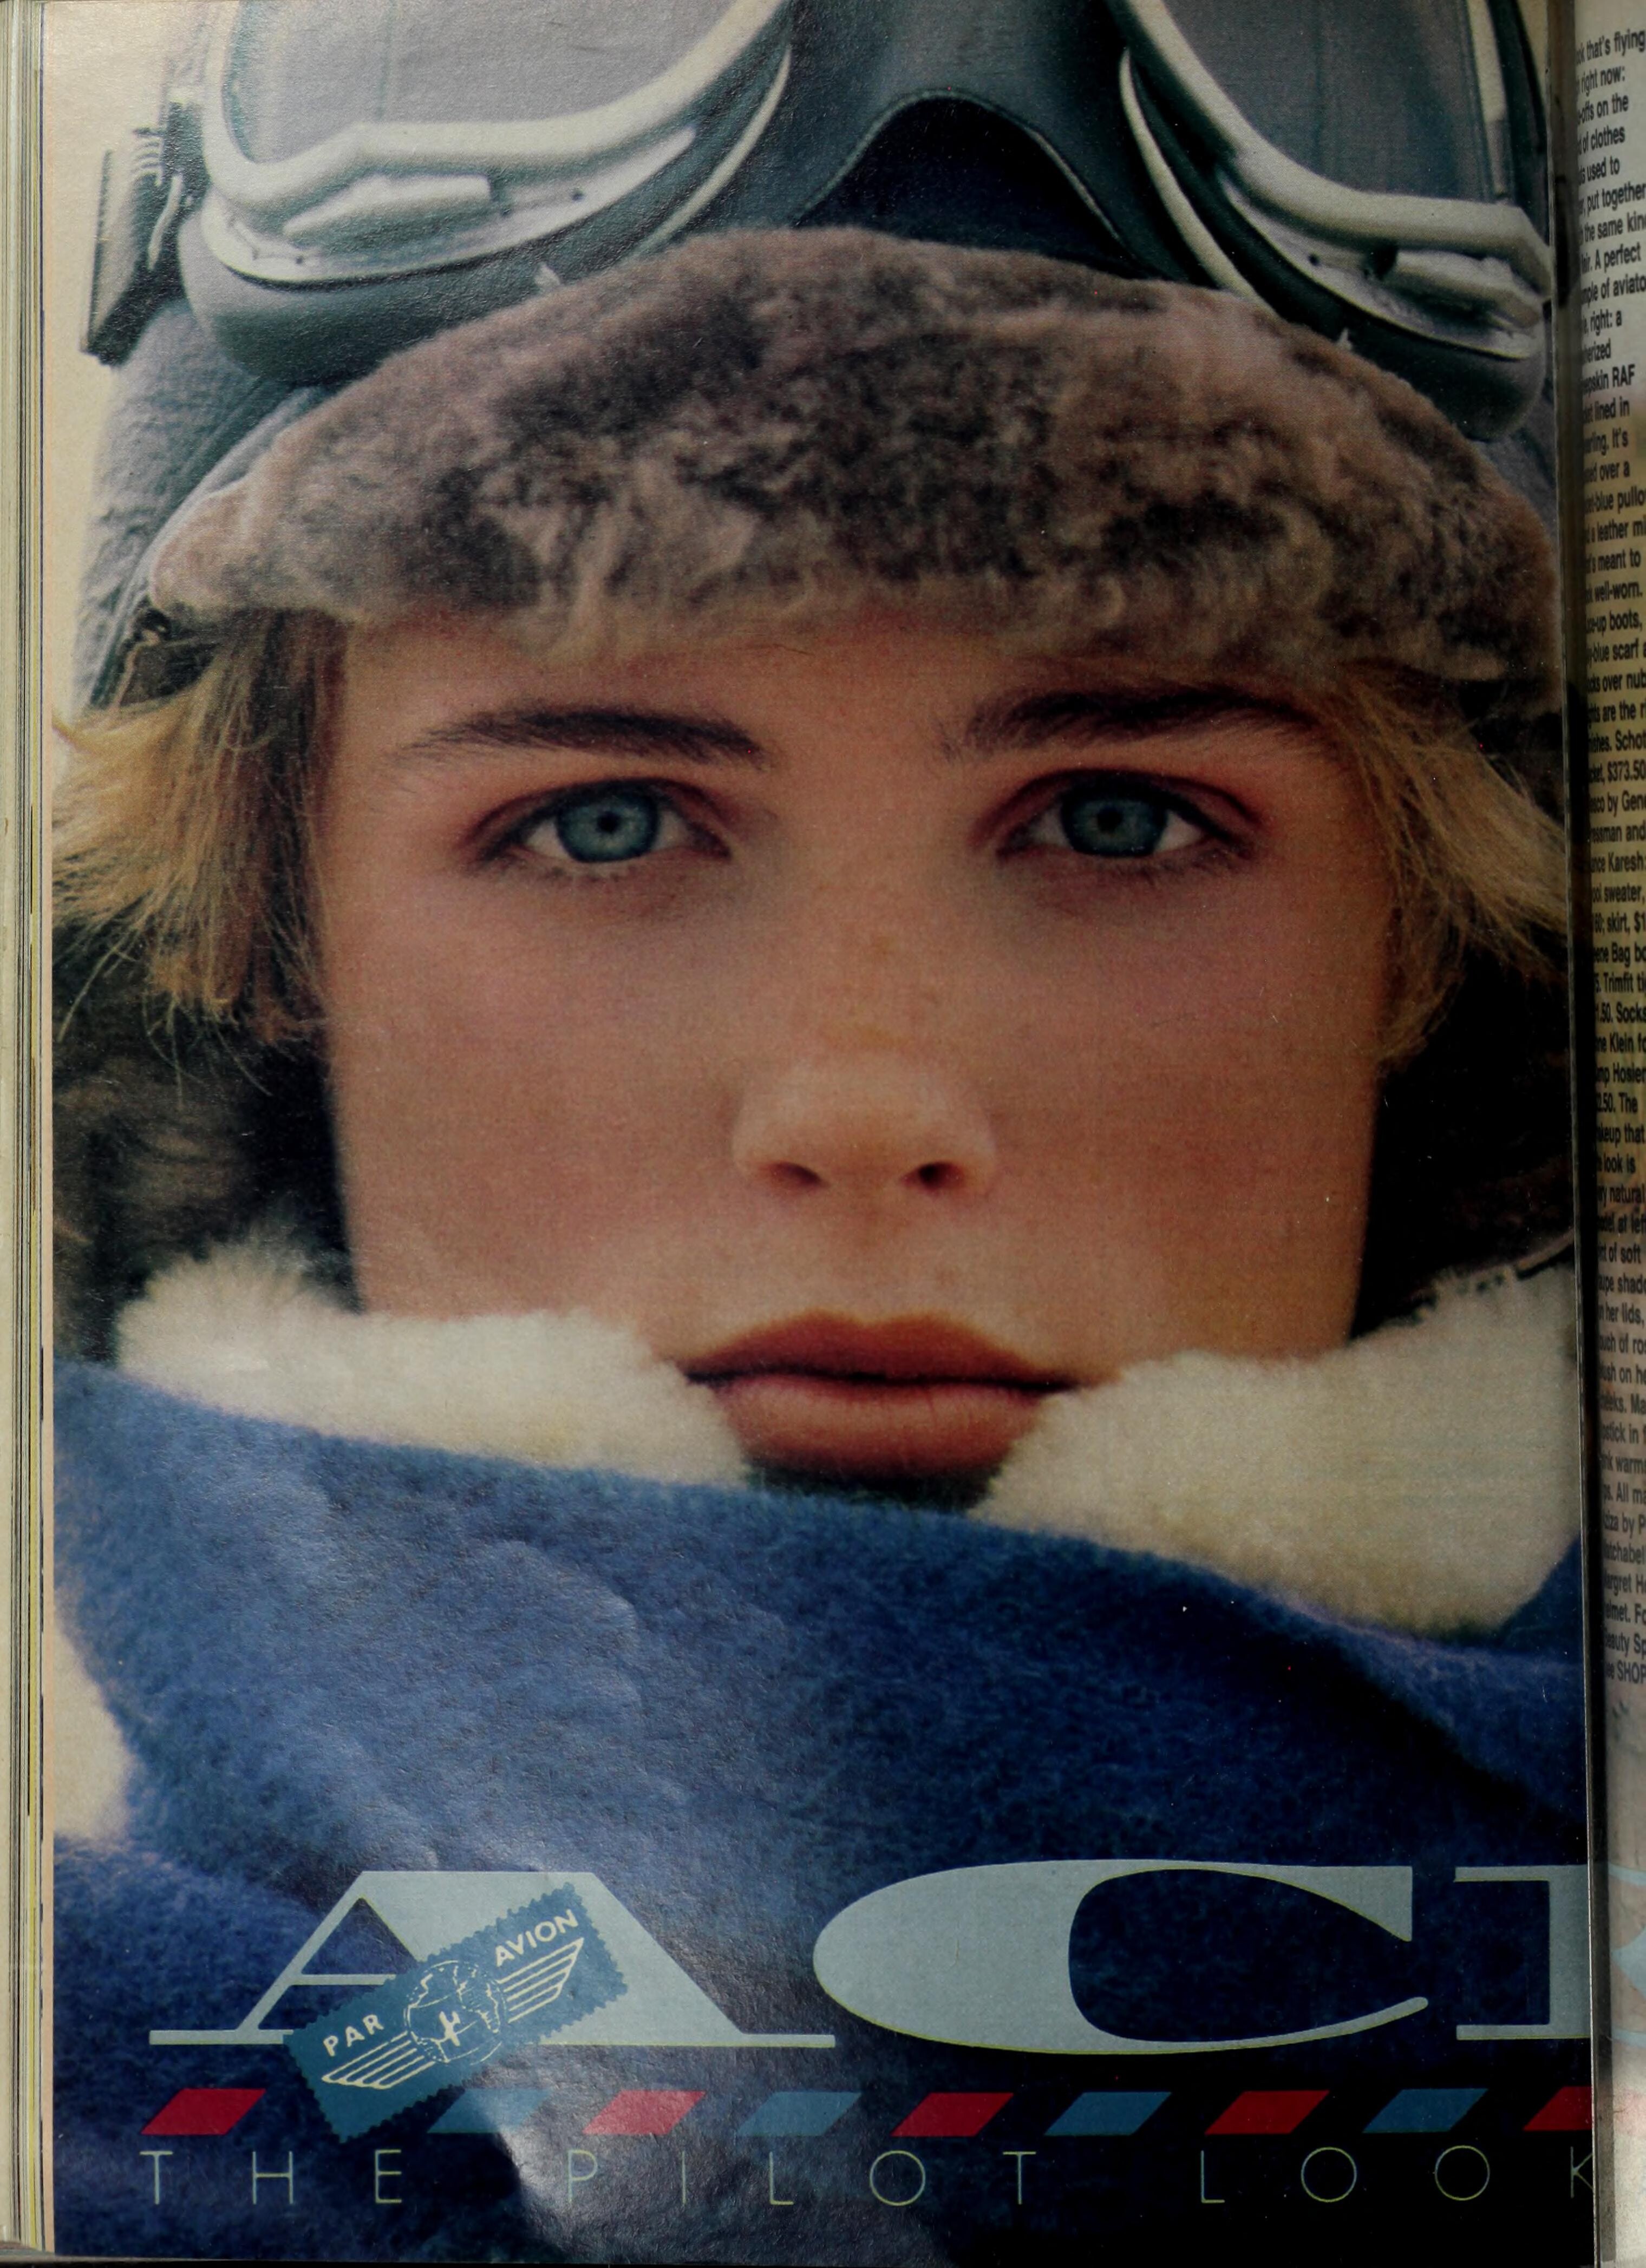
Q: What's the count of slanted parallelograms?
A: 9